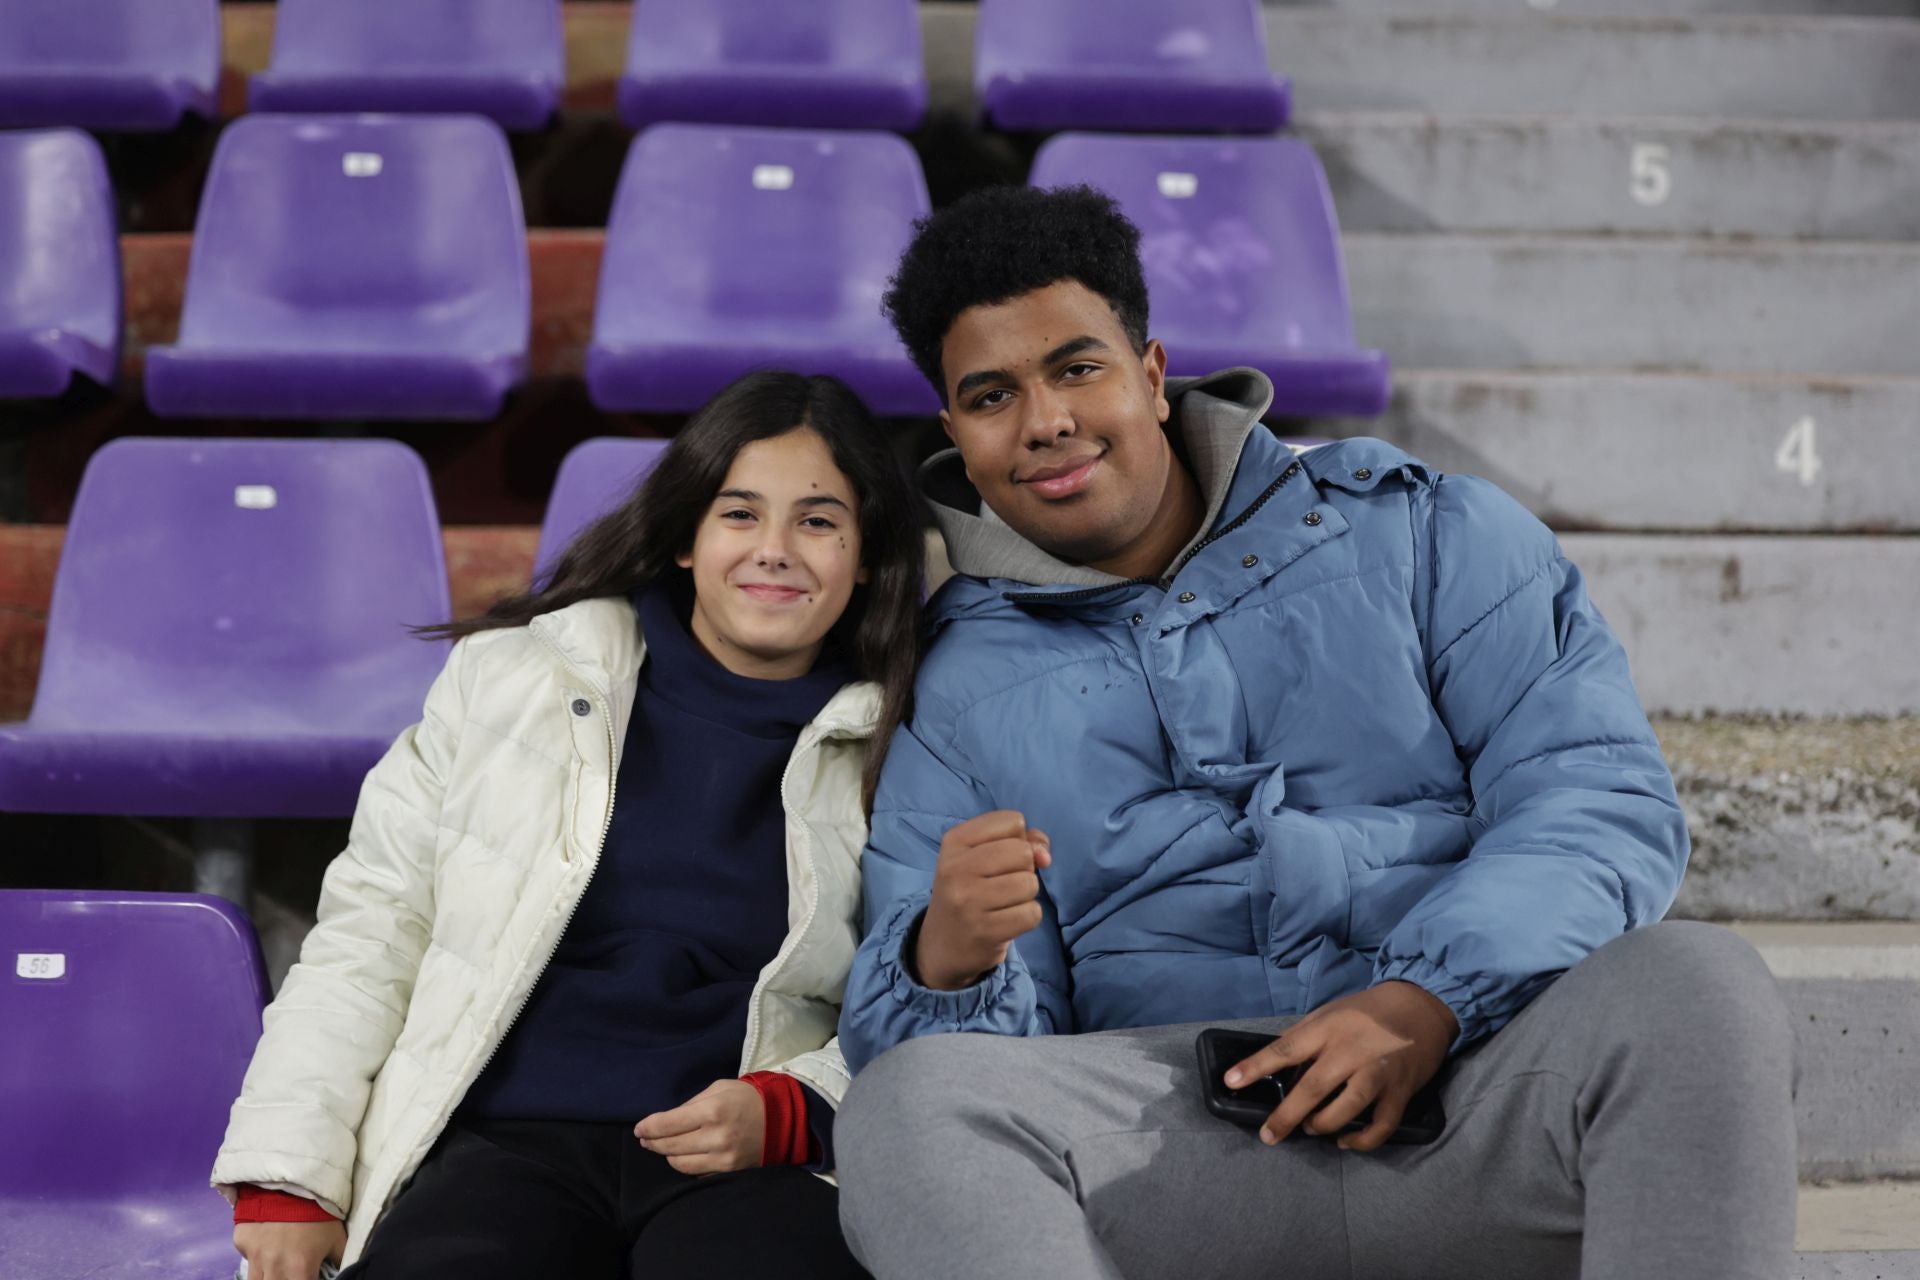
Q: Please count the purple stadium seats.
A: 11